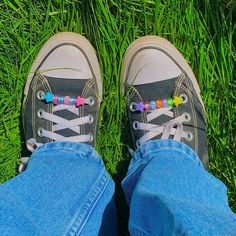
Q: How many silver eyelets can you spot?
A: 12